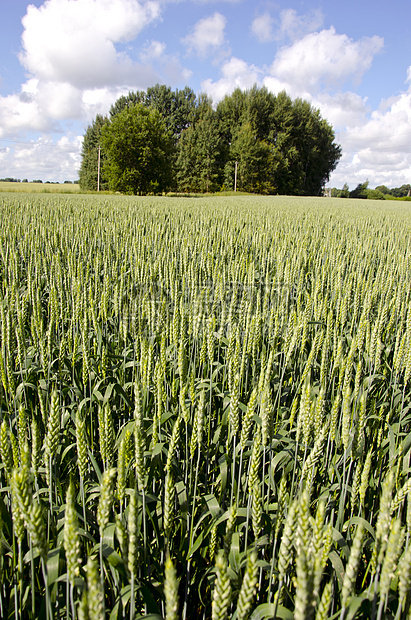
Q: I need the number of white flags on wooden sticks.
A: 0